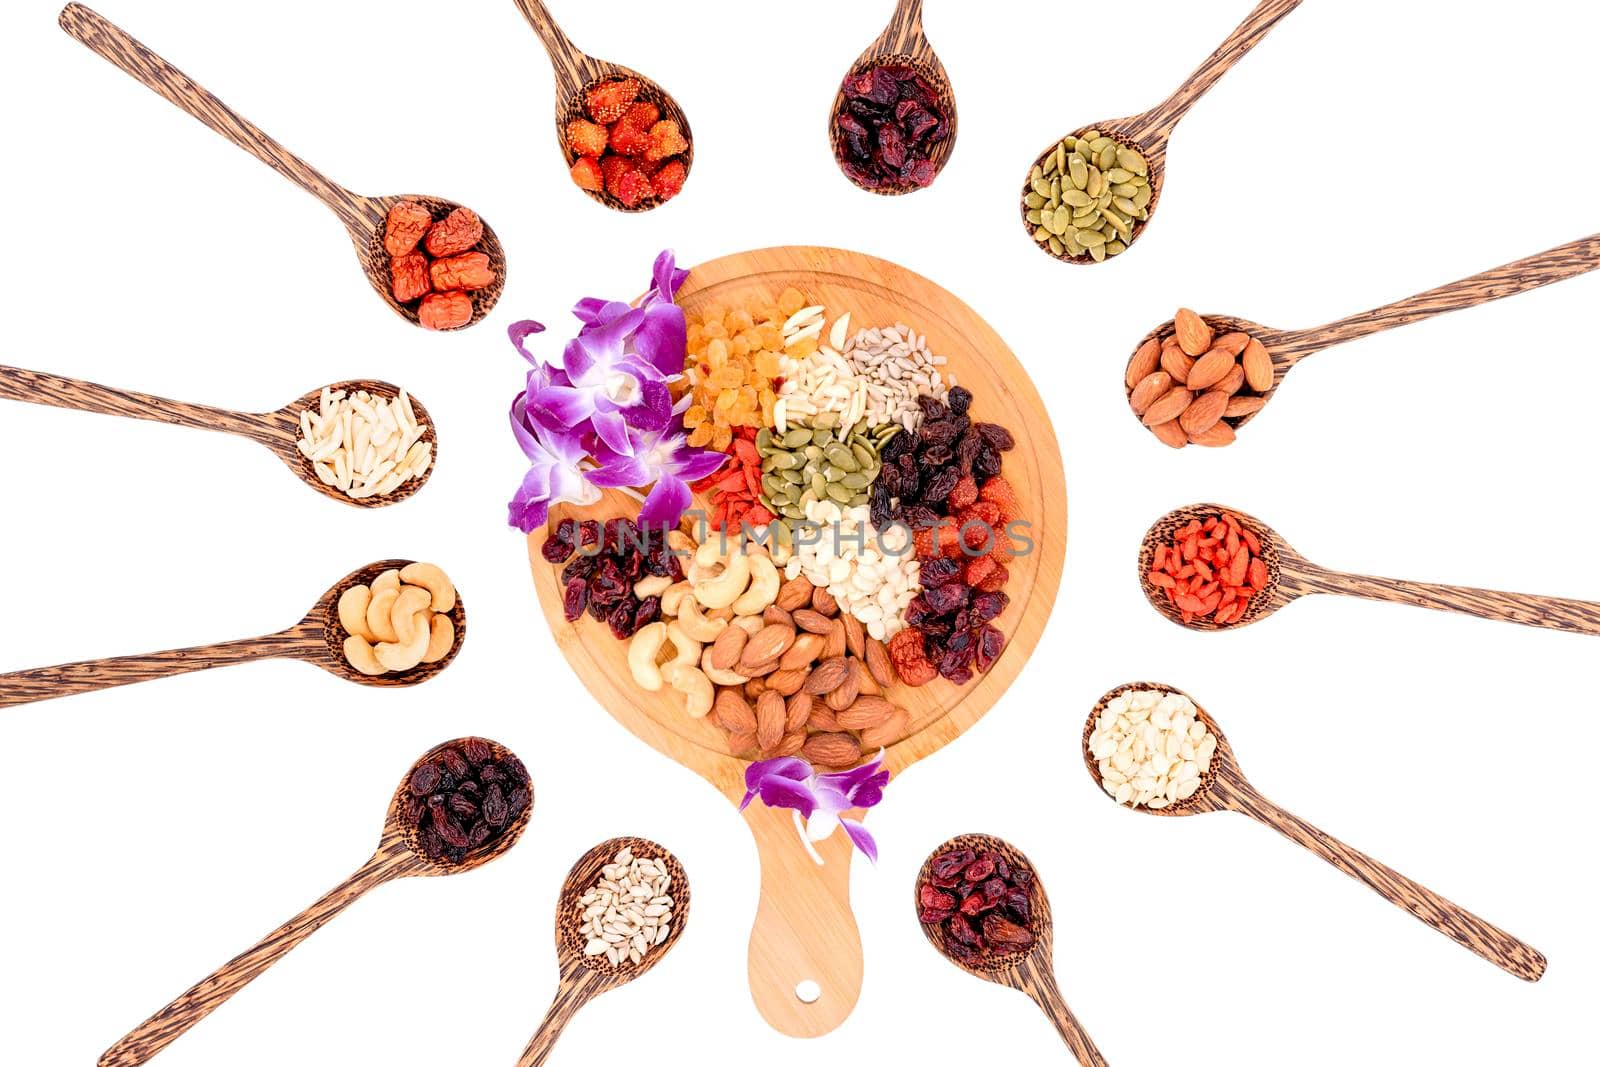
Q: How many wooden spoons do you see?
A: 12